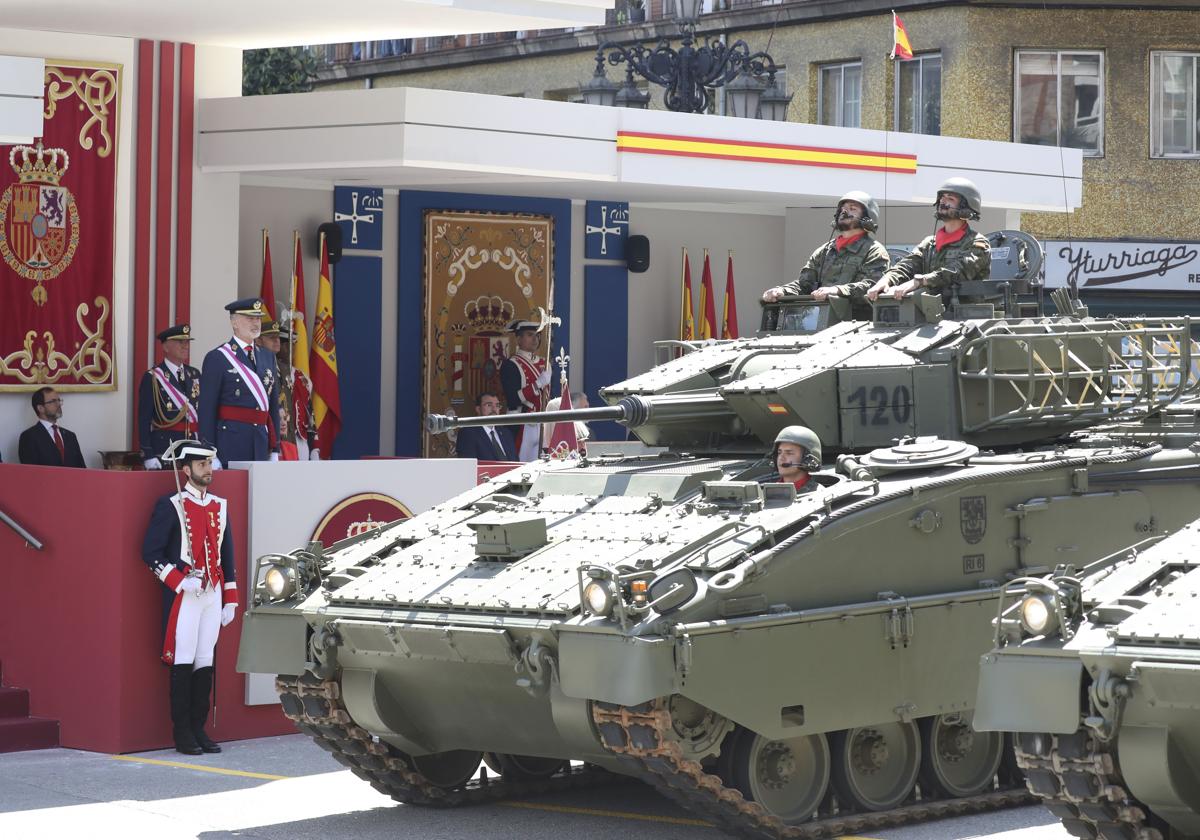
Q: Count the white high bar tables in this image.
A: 0